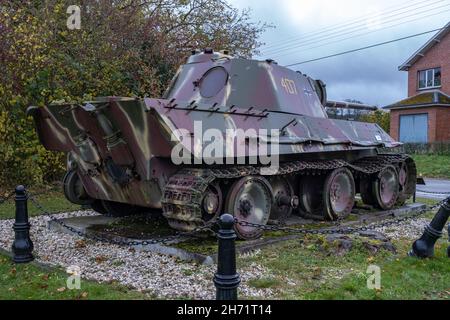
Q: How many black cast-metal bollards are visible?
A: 3